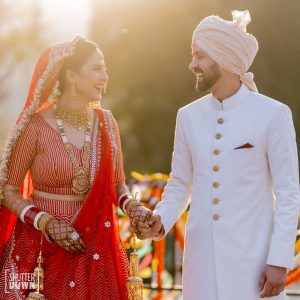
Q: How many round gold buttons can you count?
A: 7